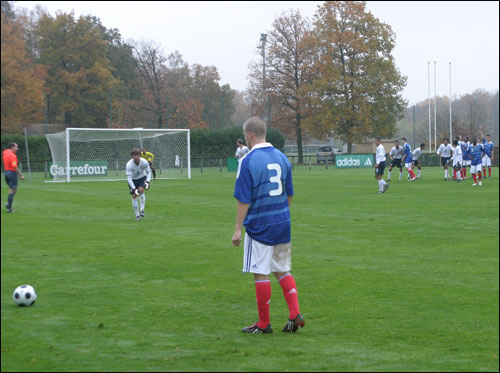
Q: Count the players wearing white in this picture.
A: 7